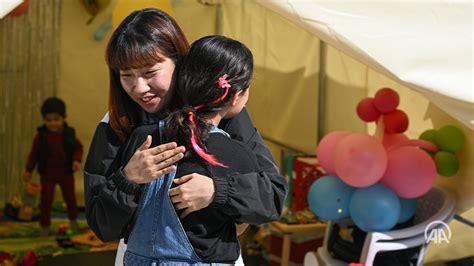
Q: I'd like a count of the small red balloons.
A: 3